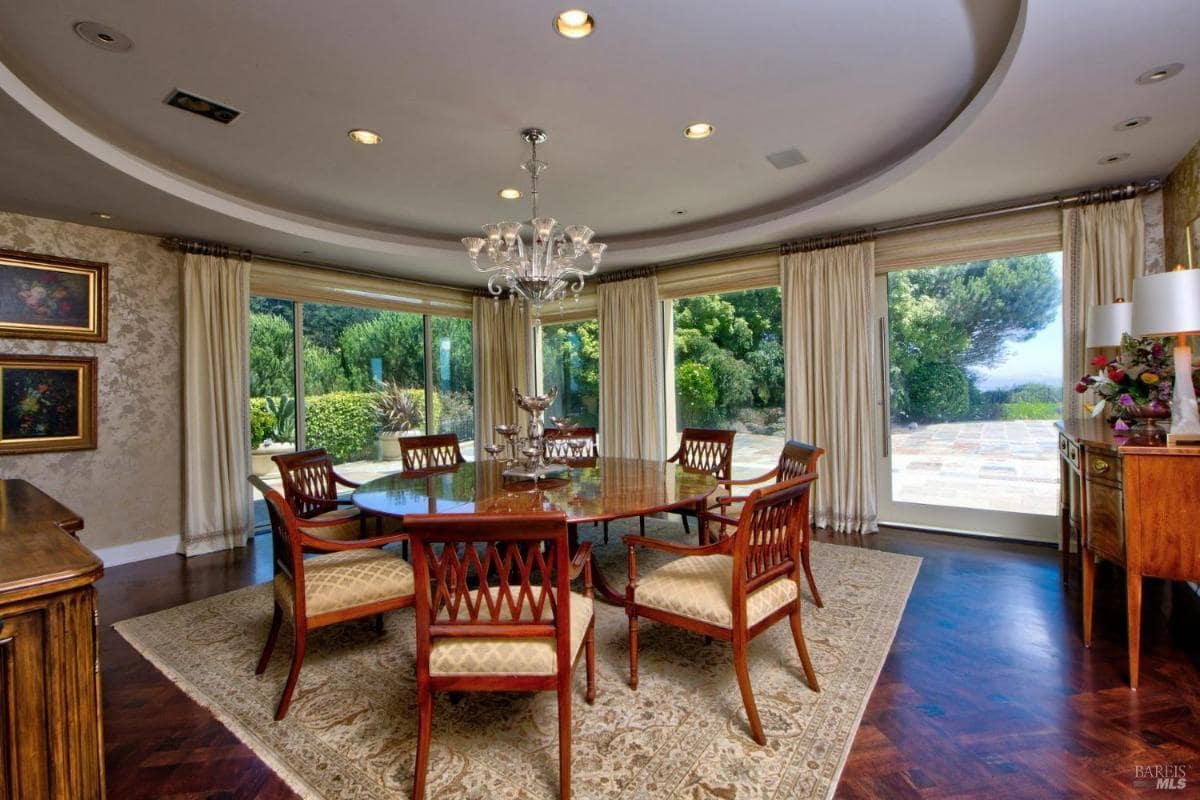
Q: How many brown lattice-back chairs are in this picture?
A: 8